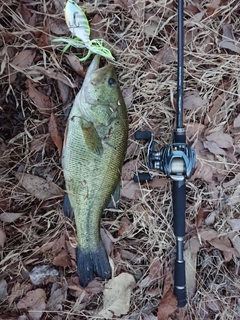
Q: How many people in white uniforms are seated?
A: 0